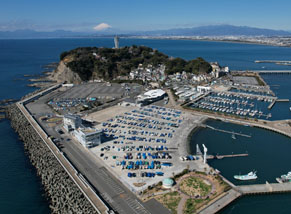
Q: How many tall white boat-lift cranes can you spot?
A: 1